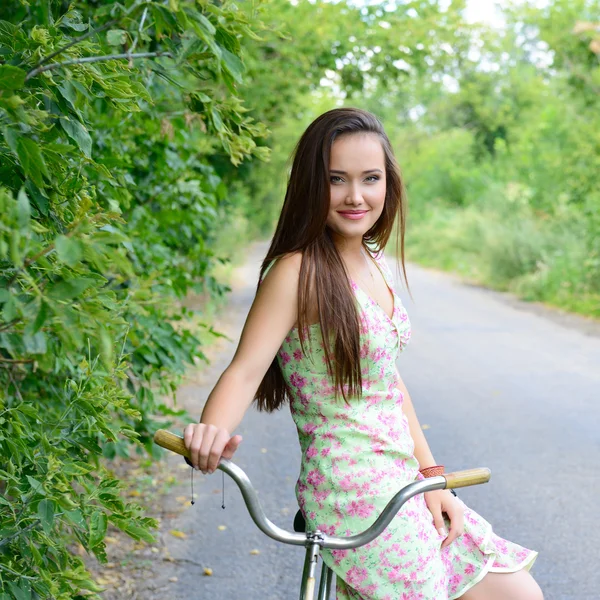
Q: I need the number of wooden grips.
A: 2